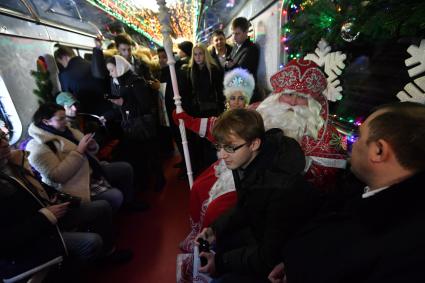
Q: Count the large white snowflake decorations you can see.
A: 2